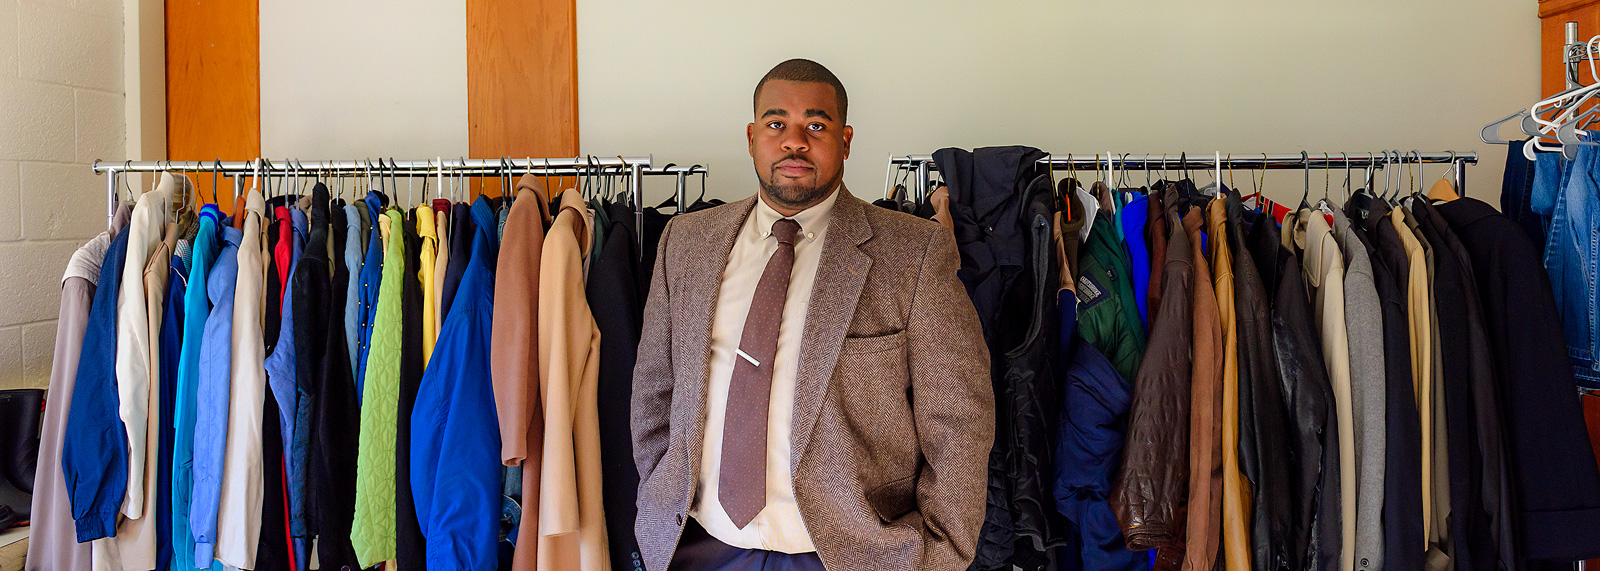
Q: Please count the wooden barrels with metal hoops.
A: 0